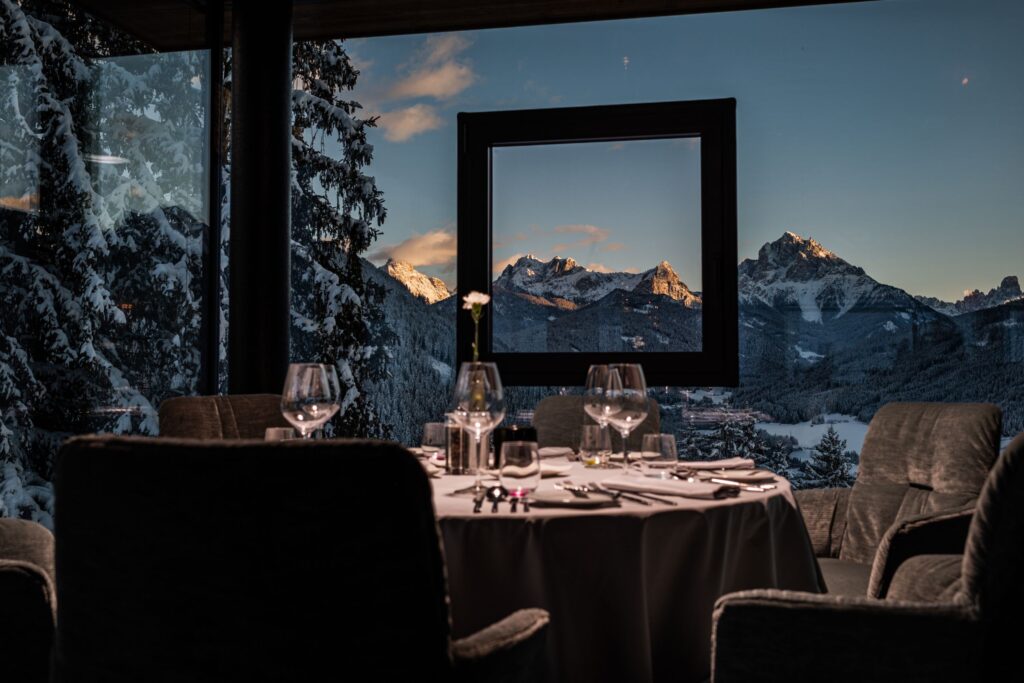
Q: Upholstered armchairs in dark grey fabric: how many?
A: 6